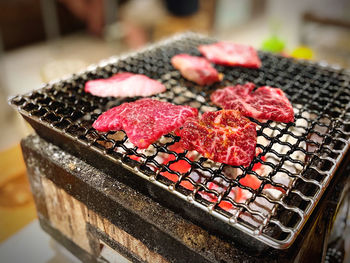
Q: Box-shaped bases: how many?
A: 1